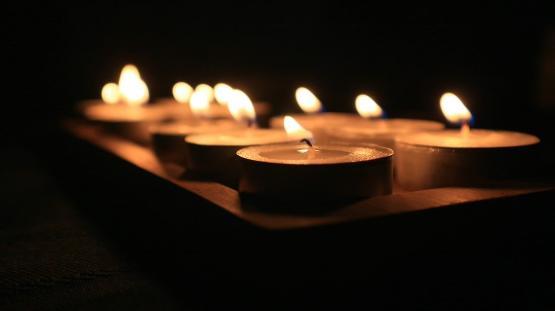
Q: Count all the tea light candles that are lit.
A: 12